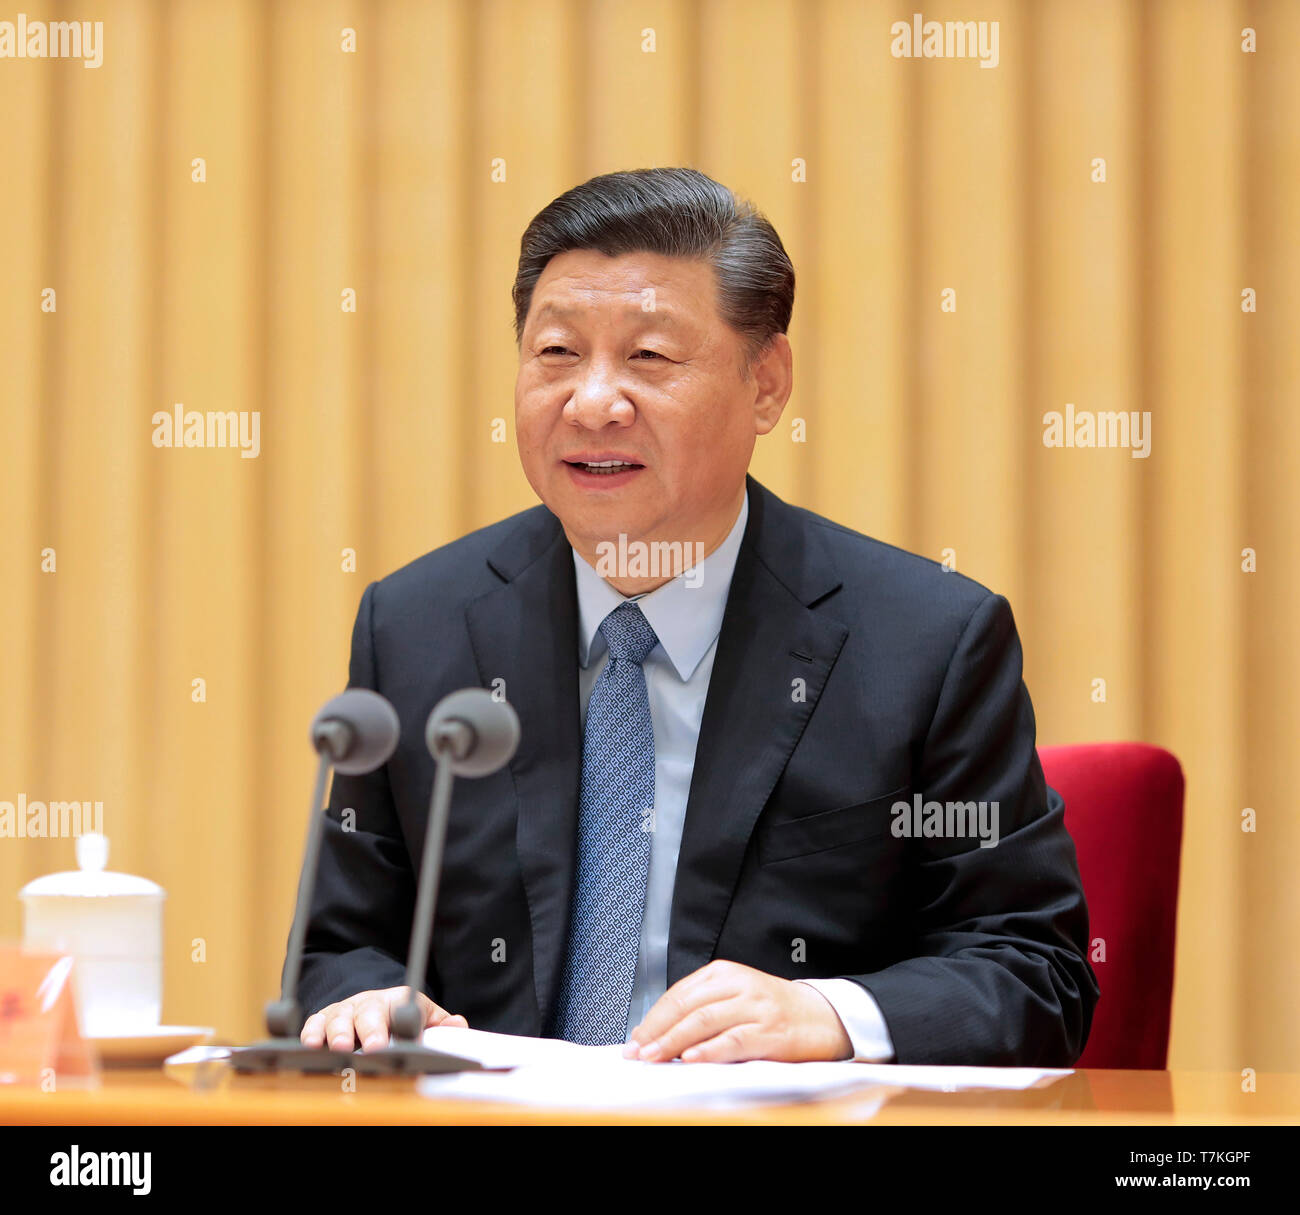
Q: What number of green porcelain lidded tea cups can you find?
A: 0